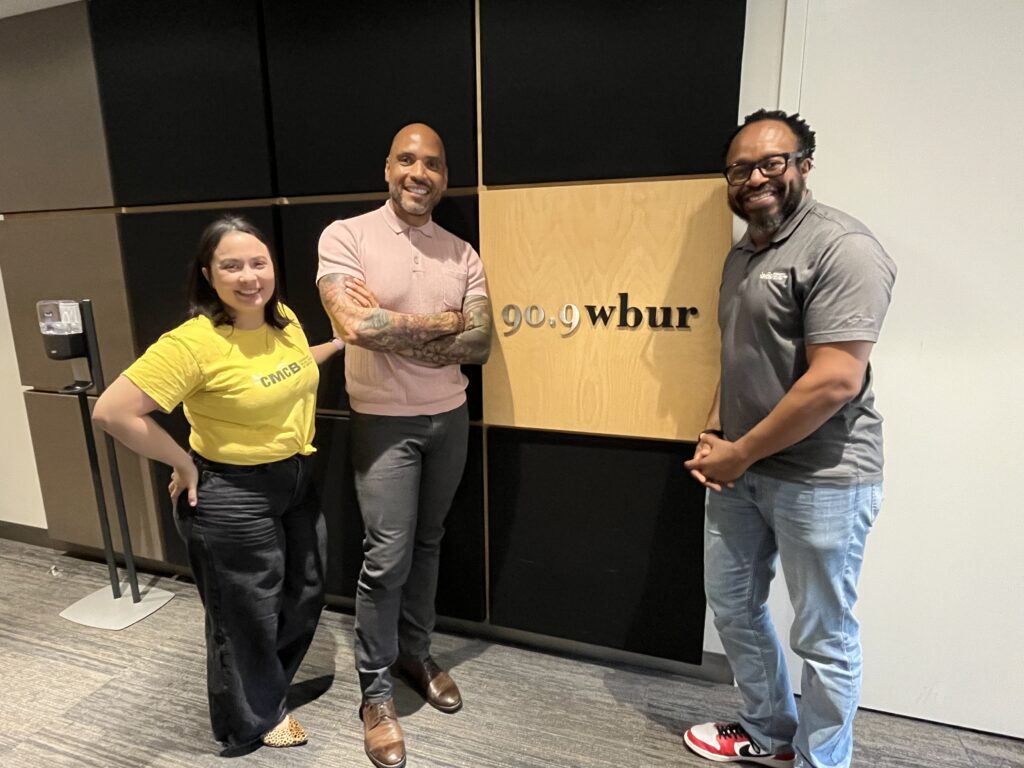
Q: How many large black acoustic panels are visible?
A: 8